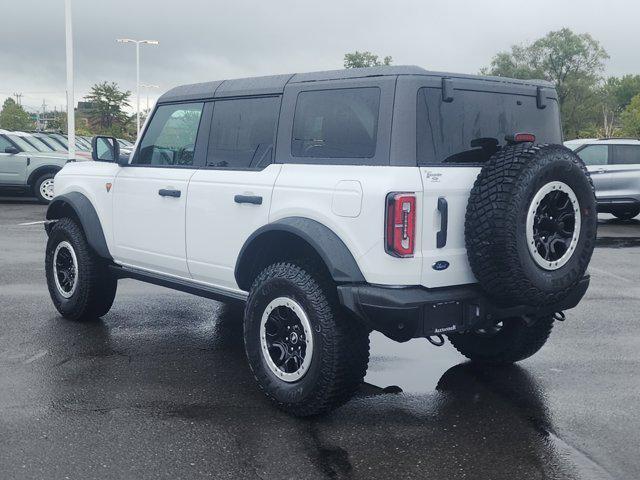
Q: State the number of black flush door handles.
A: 2